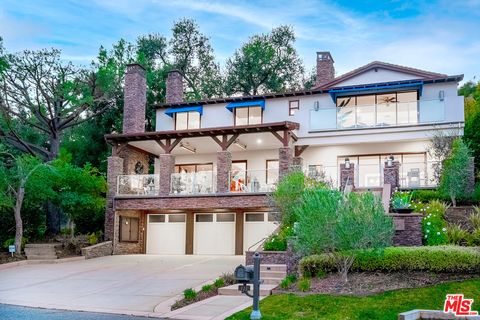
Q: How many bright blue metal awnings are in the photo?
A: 3